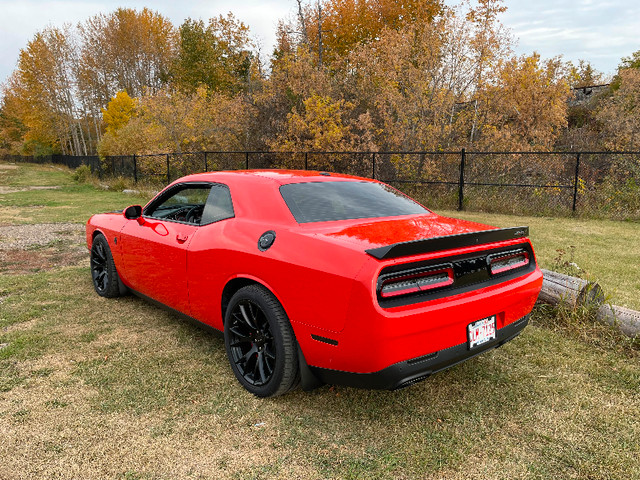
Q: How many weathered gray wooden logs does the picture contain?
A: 2